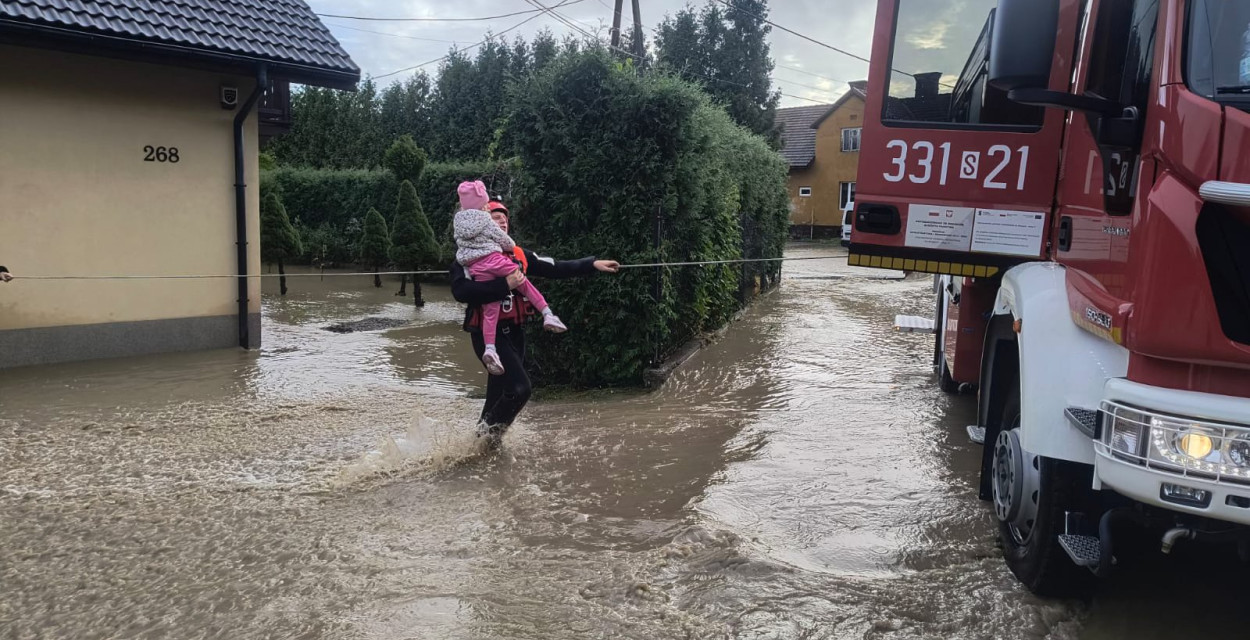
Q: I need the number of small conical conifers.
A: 3